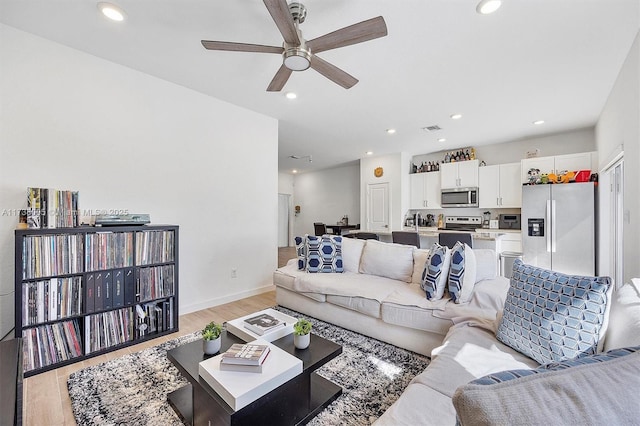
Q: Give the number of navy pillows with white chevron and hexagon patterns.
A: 4